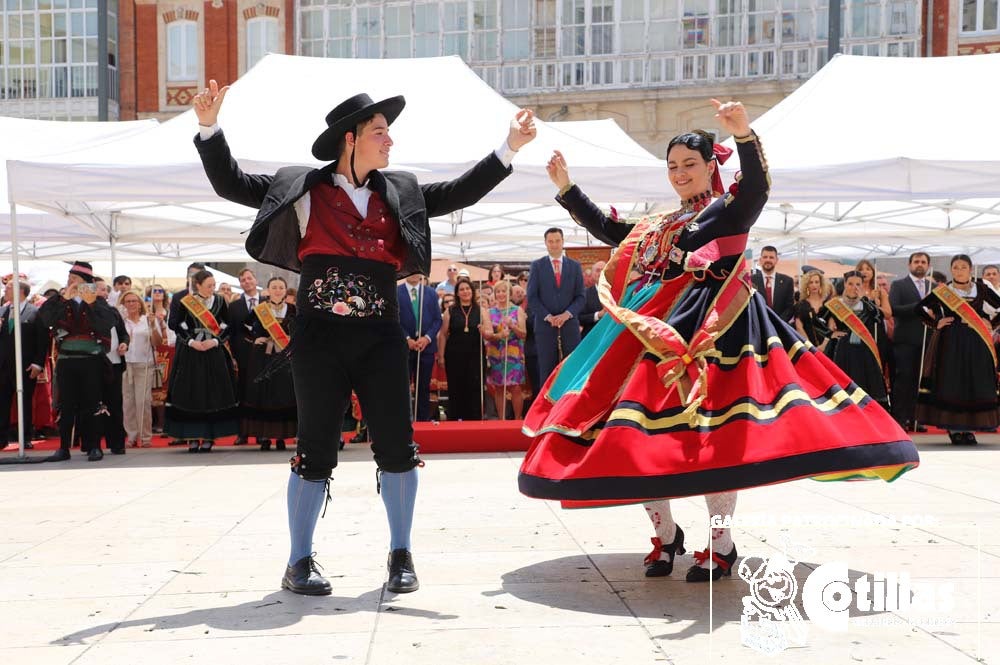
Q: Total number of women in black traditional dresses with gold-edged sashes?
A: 4